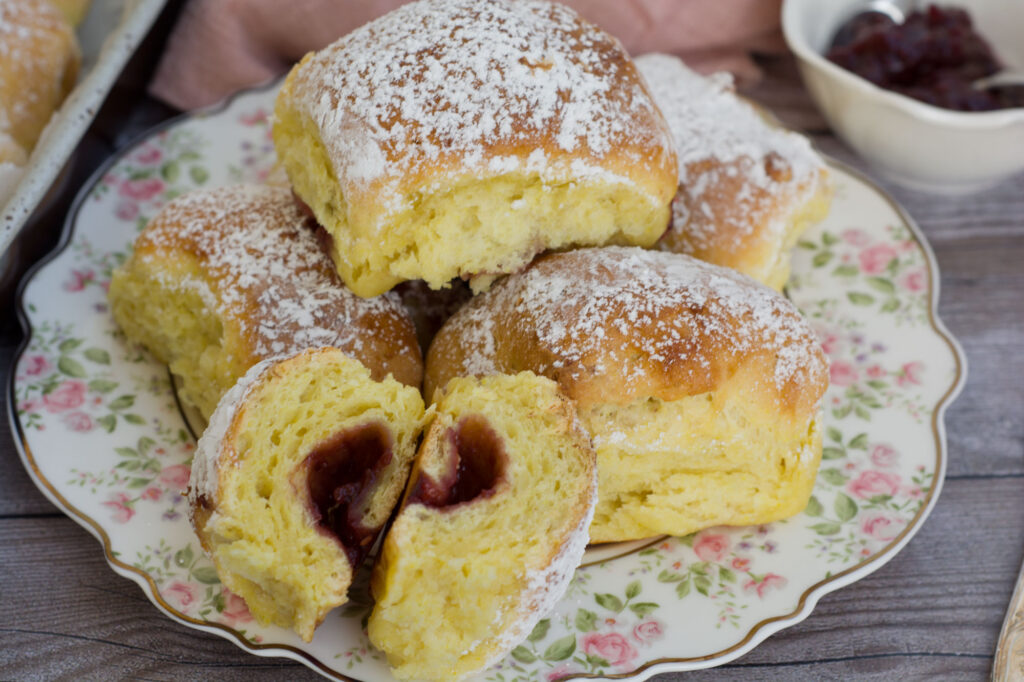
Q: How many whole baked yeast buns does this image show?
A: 4